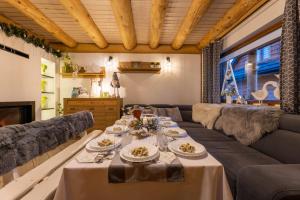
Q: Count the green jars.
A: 3